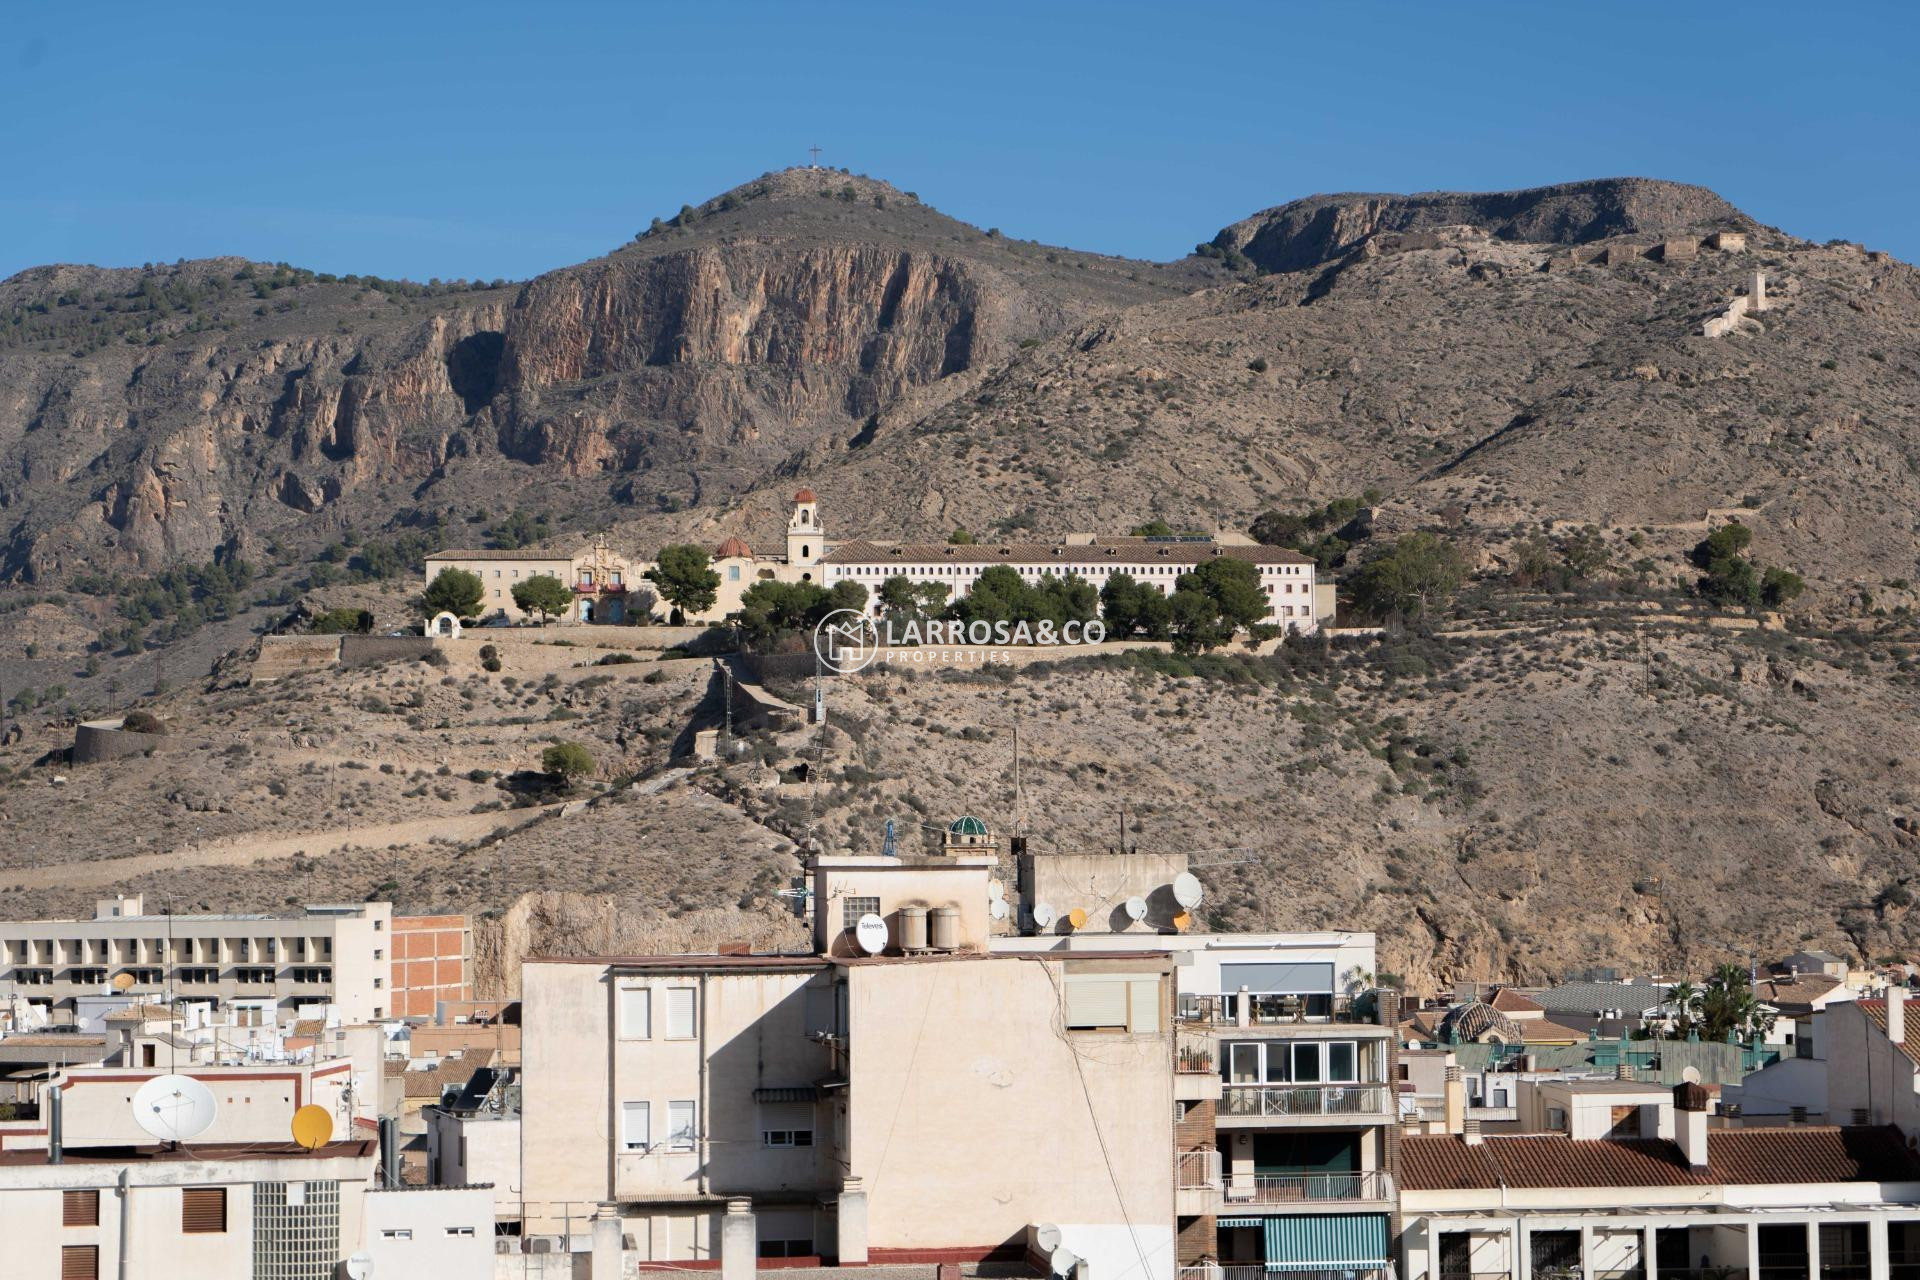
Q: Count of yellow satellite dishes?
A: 4